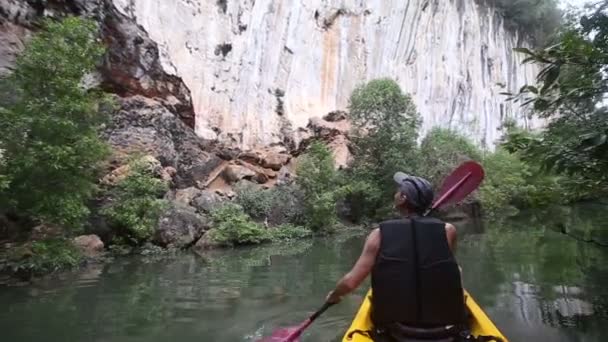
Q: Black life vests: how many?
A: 1